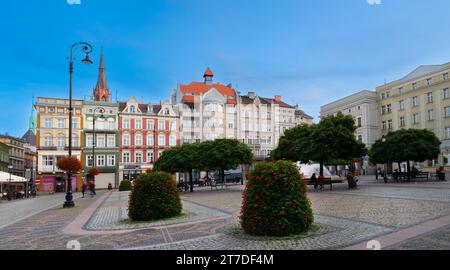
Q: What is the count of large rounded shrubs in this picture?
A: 2